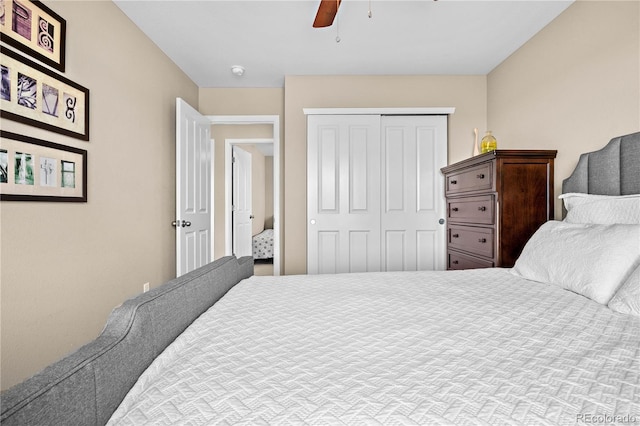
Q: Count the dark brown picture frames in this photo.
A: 3